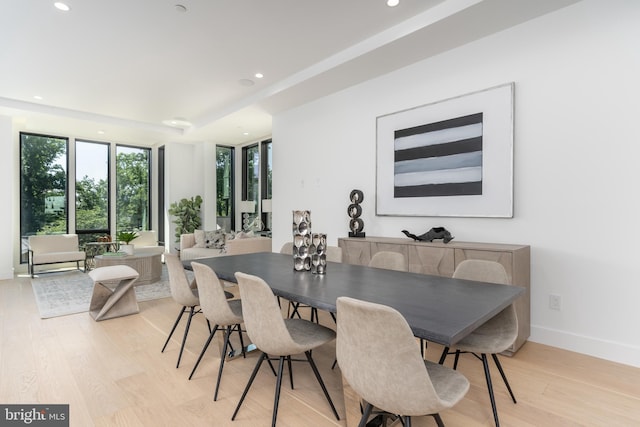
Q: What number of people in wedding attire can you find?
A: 0